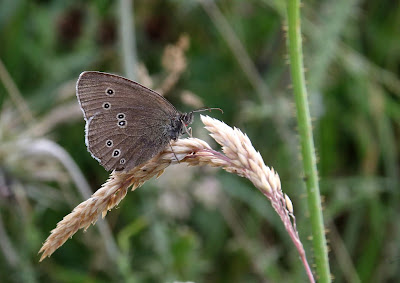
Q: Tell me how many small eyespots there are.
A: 7